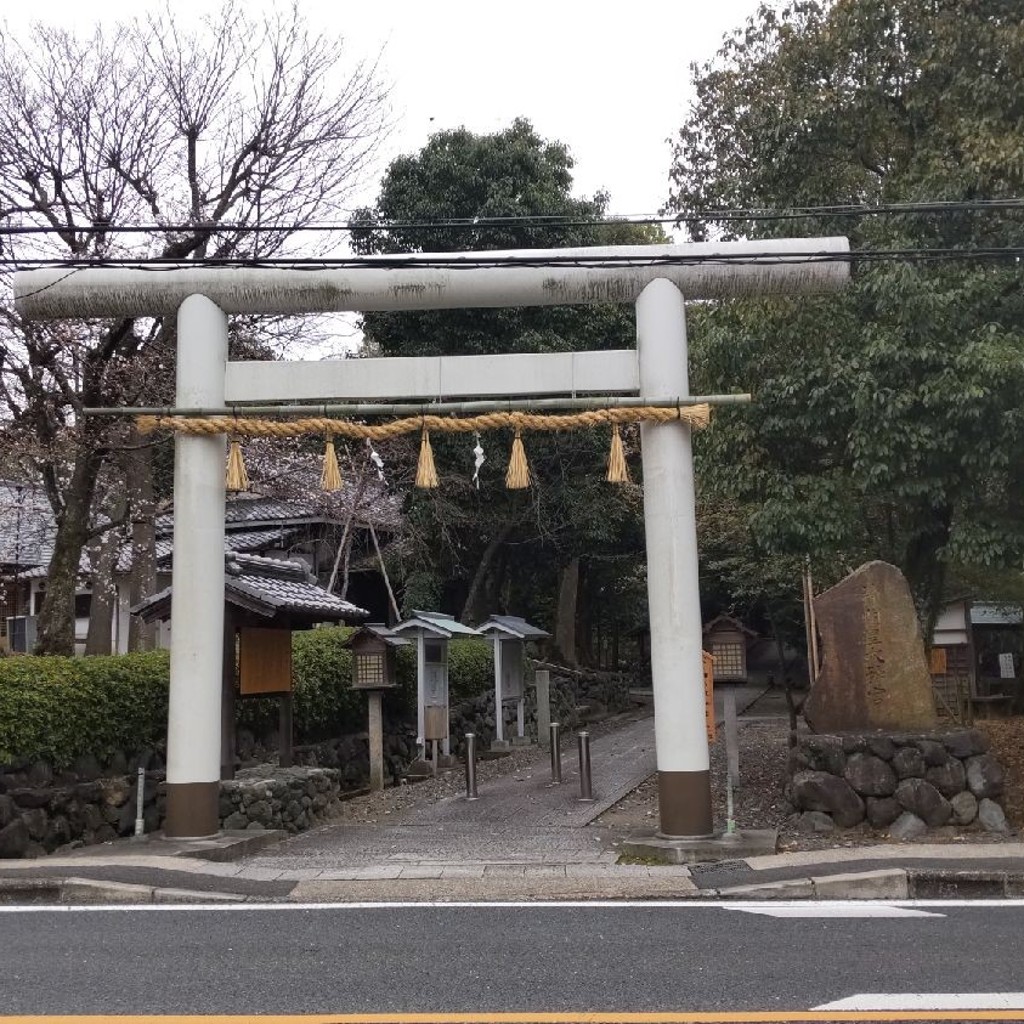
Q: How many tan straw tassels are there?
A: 5